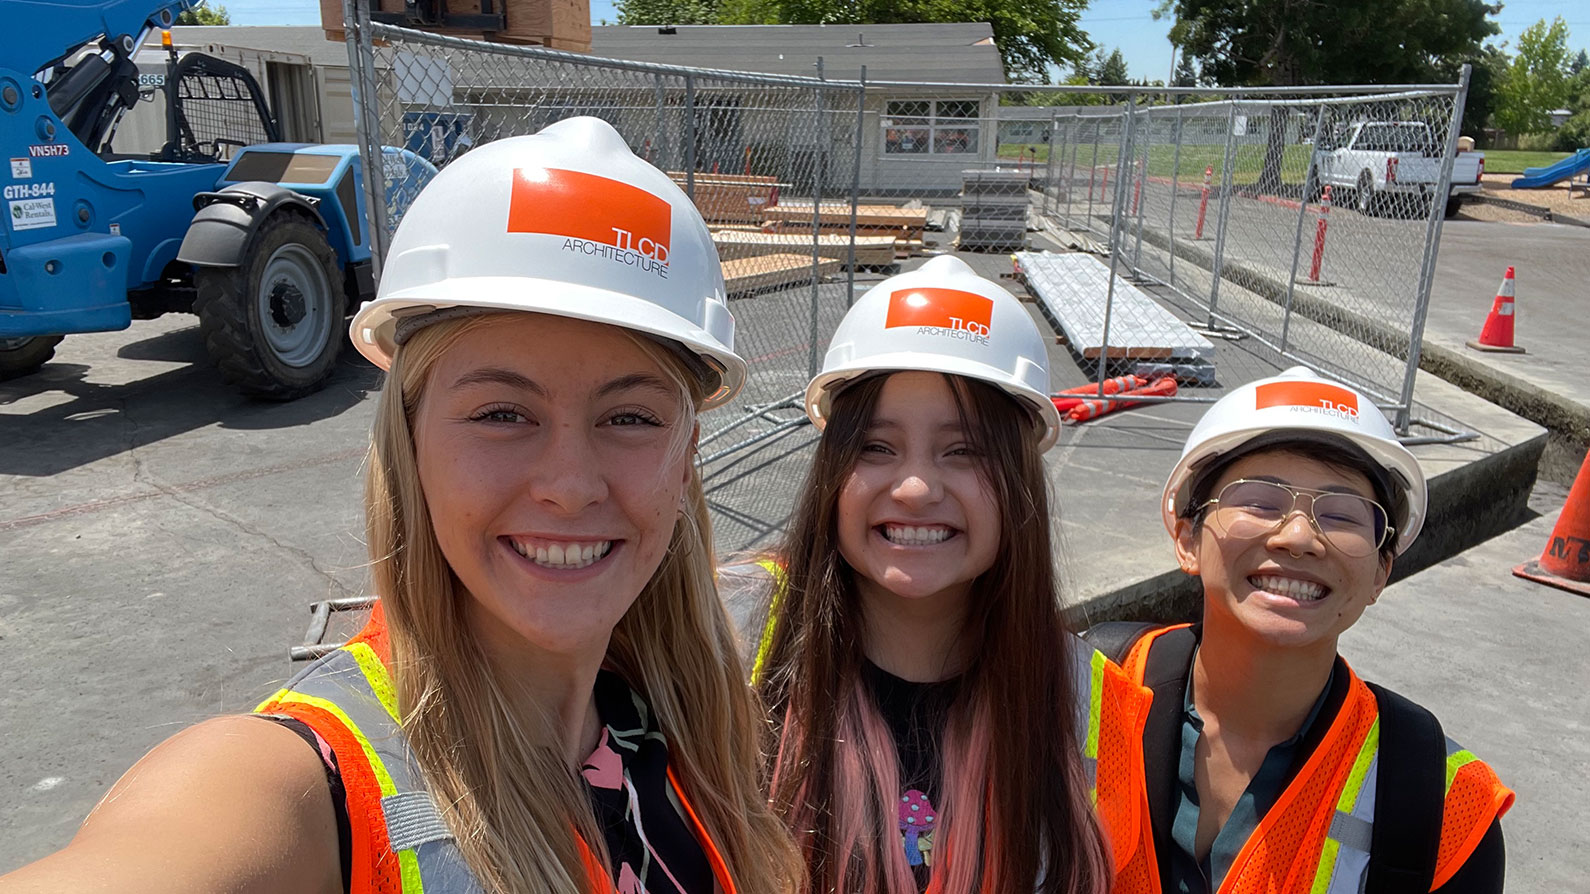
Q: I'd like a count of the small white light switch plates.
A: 0